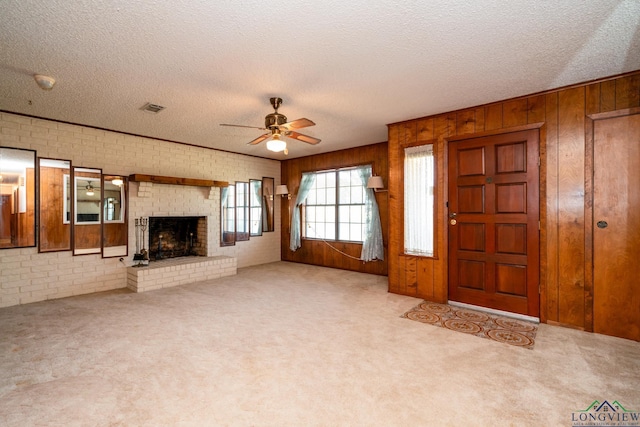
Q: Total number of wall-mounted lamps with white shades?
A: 2